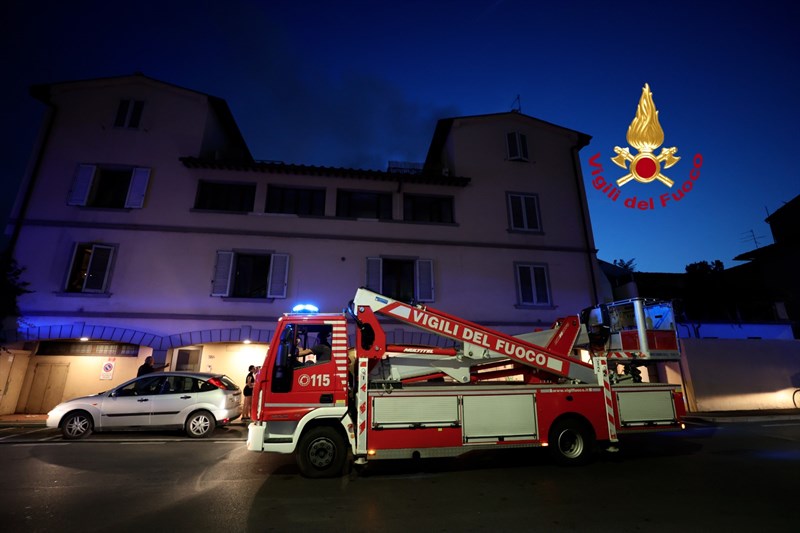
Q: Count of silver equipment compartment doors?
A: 3